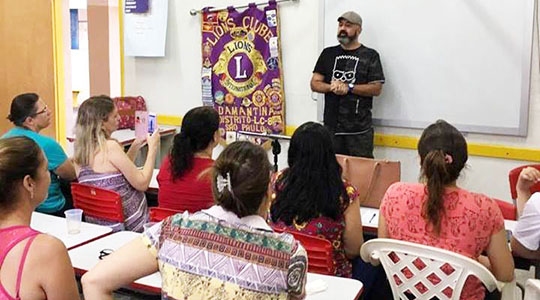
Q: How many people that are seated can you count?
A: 8